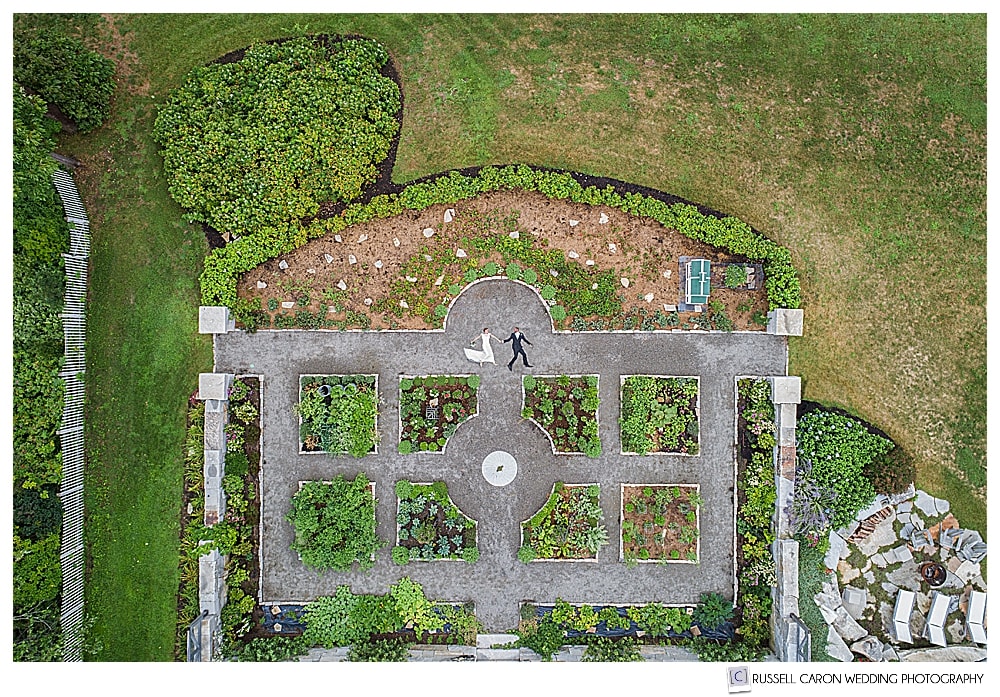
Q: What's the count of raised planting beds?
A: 8